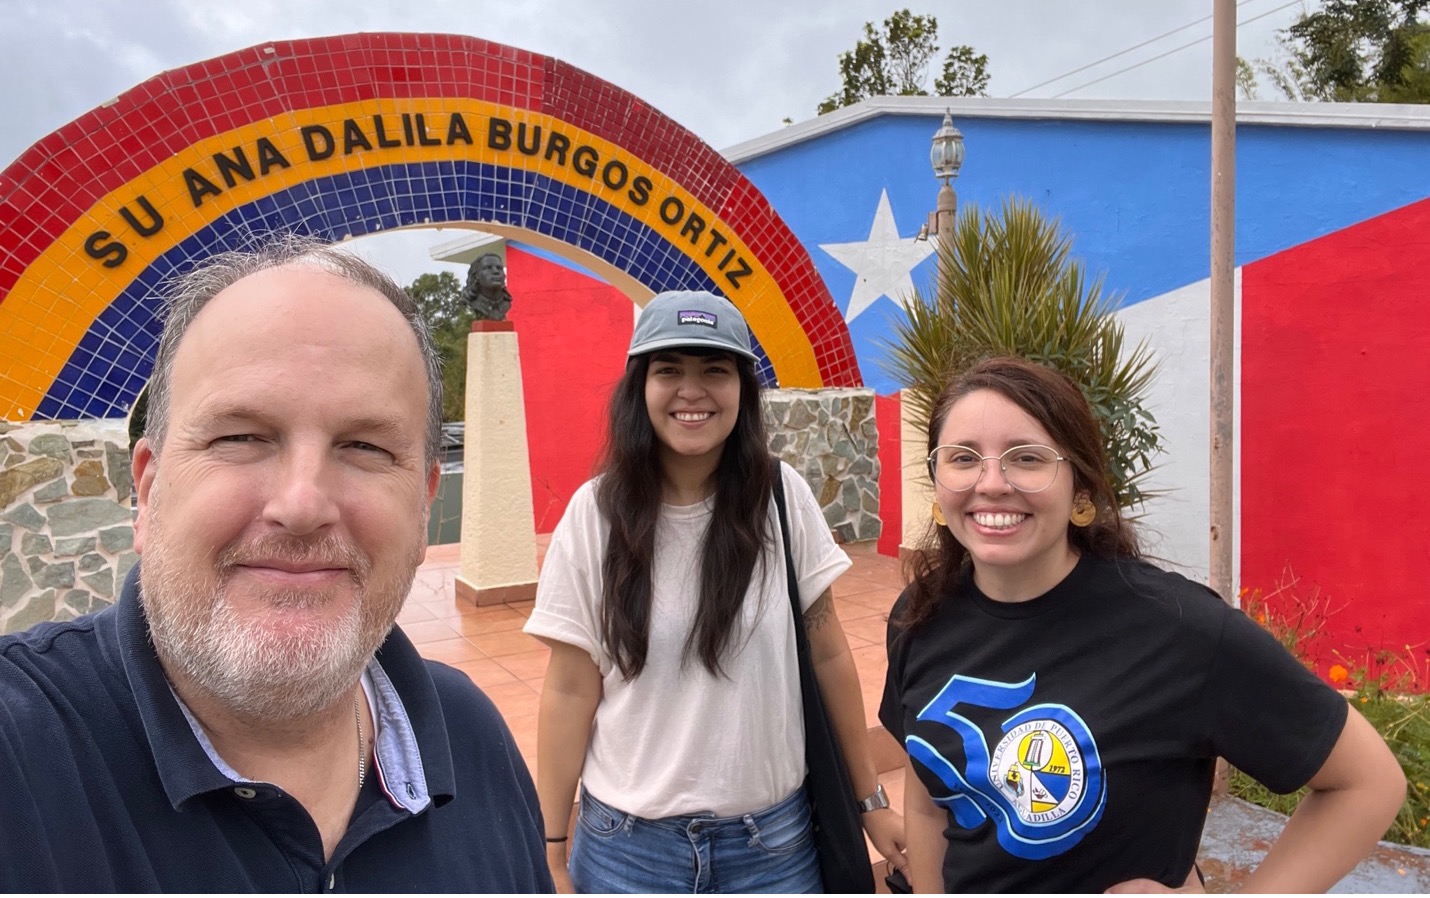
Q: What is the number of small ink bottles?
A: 0